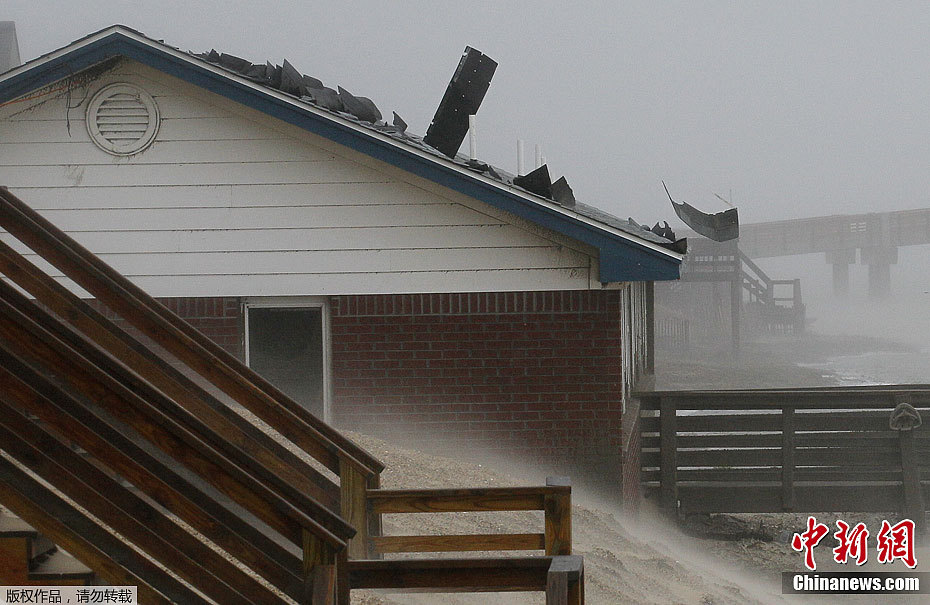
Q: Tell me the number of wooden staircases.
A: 2